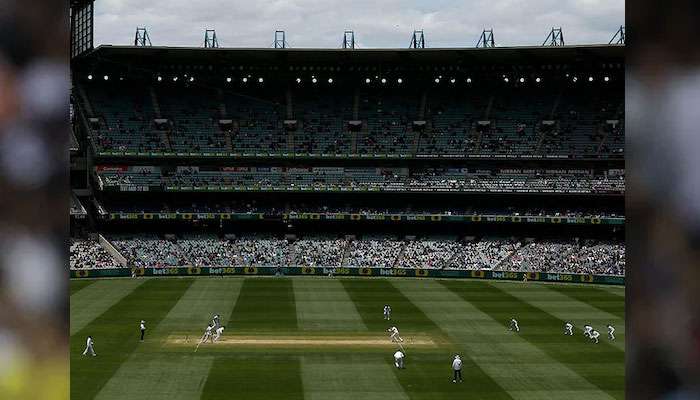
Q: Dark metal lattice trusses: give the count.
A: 8